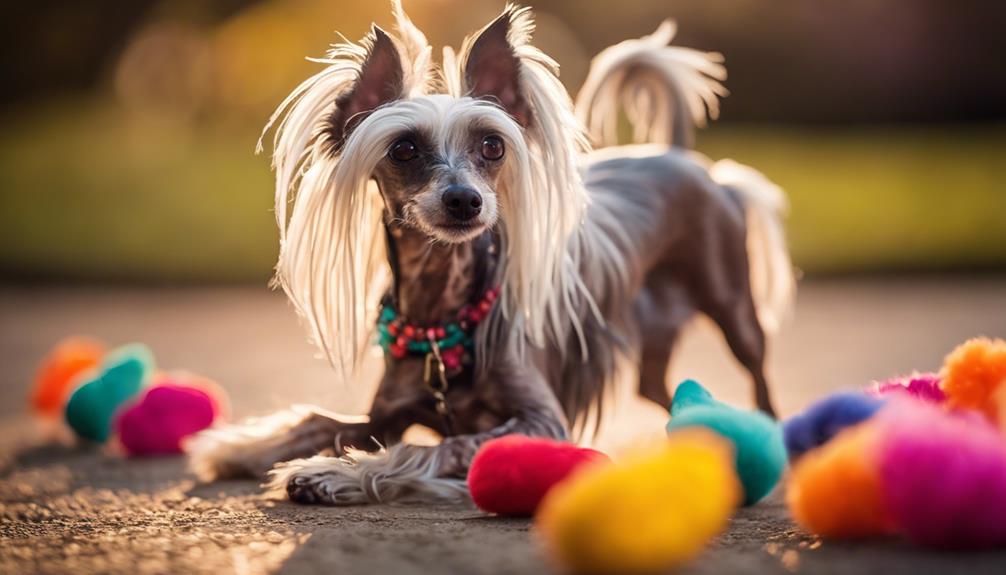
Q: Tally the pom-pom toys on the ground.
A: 11